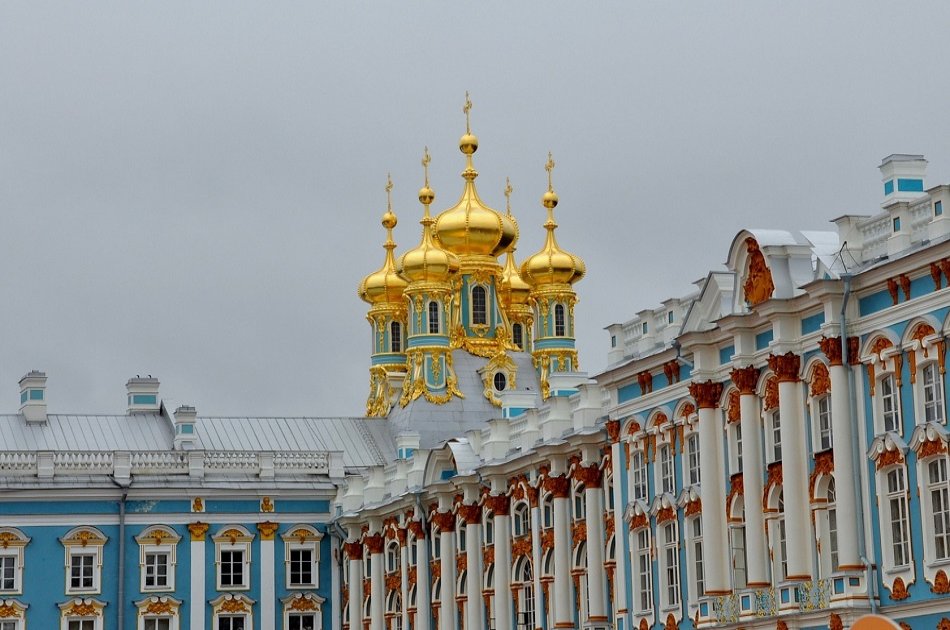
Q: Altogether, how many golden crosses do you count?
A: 5